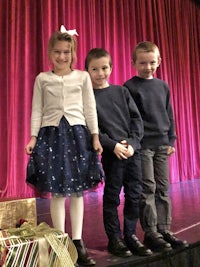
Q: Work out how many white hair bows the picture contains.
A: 1